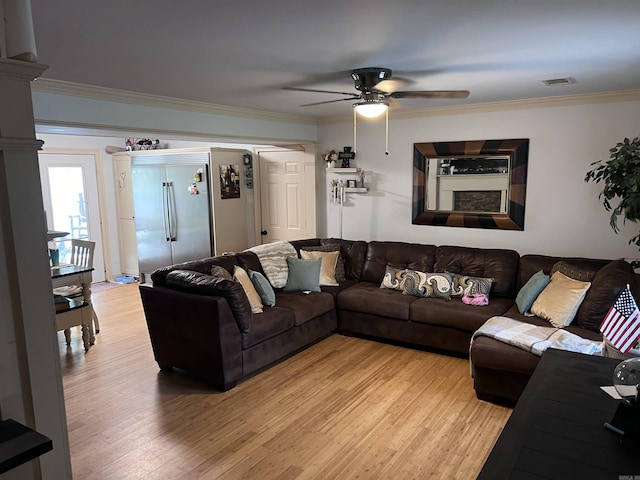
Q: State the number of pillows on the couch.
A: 12